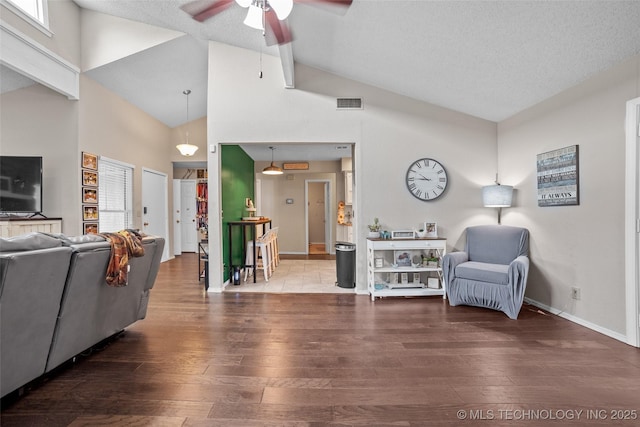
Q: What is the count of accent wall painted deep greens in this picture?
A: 1